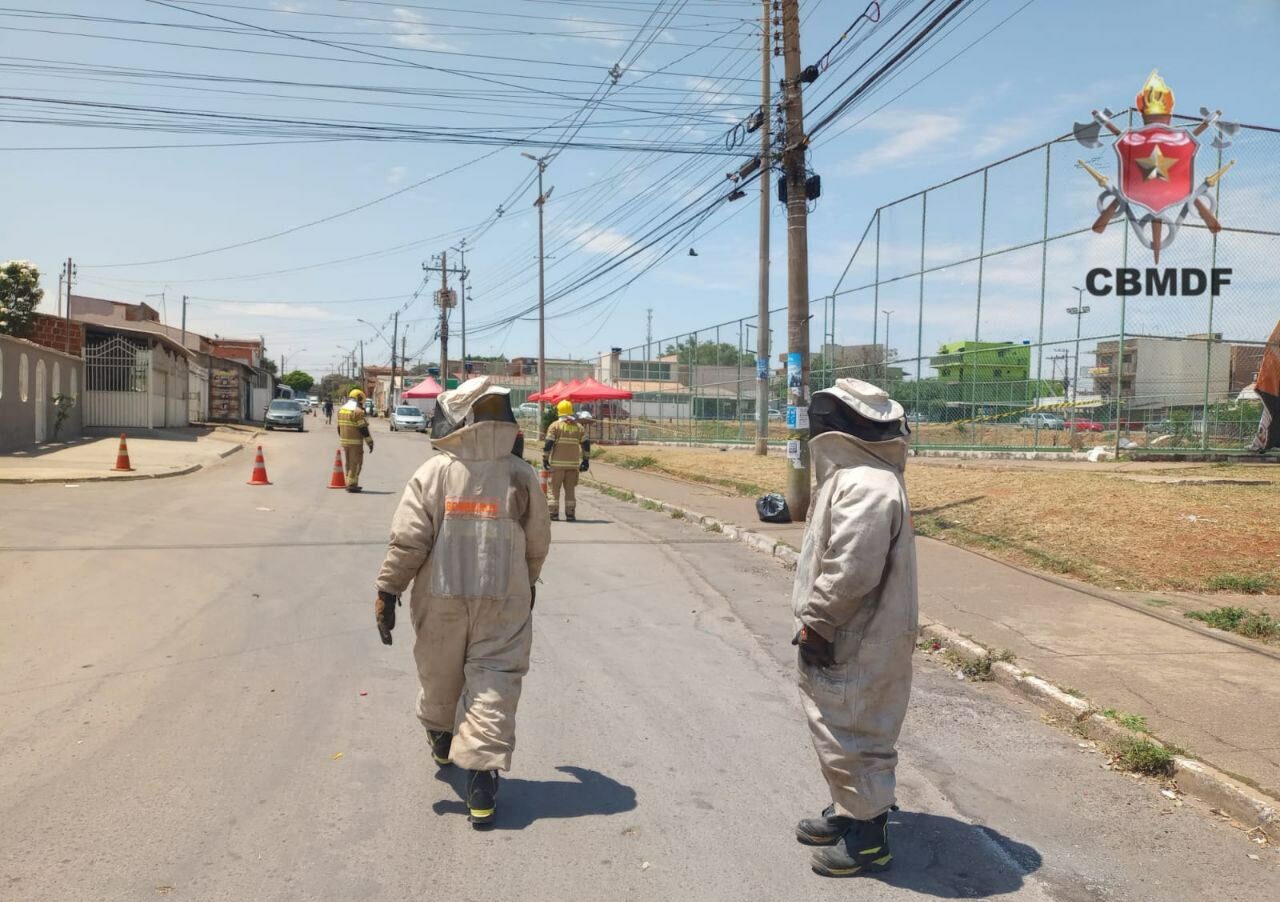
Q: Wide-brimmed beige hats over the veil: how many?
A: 2